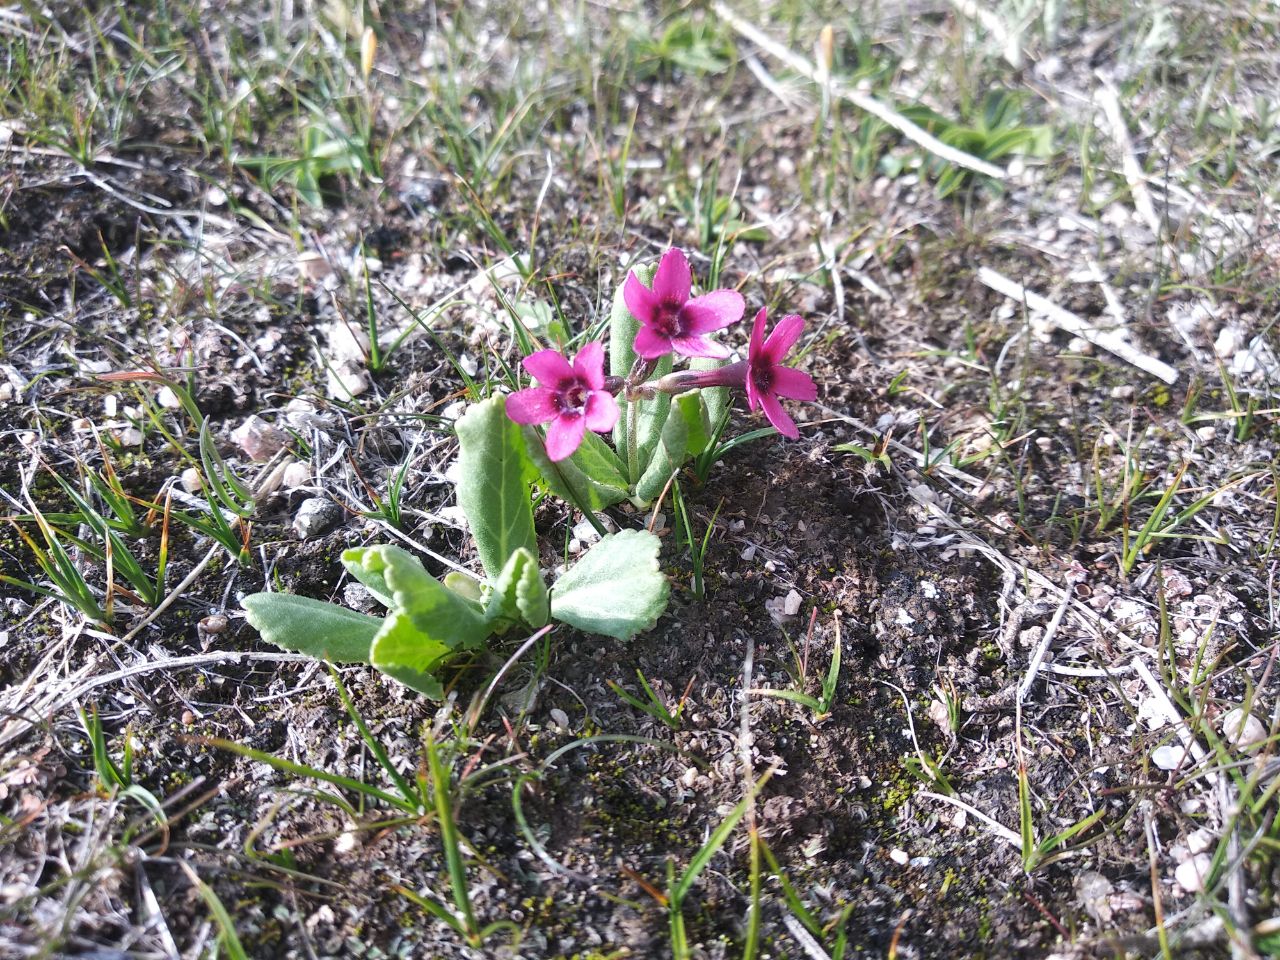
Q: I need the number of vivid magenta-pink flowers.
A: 3